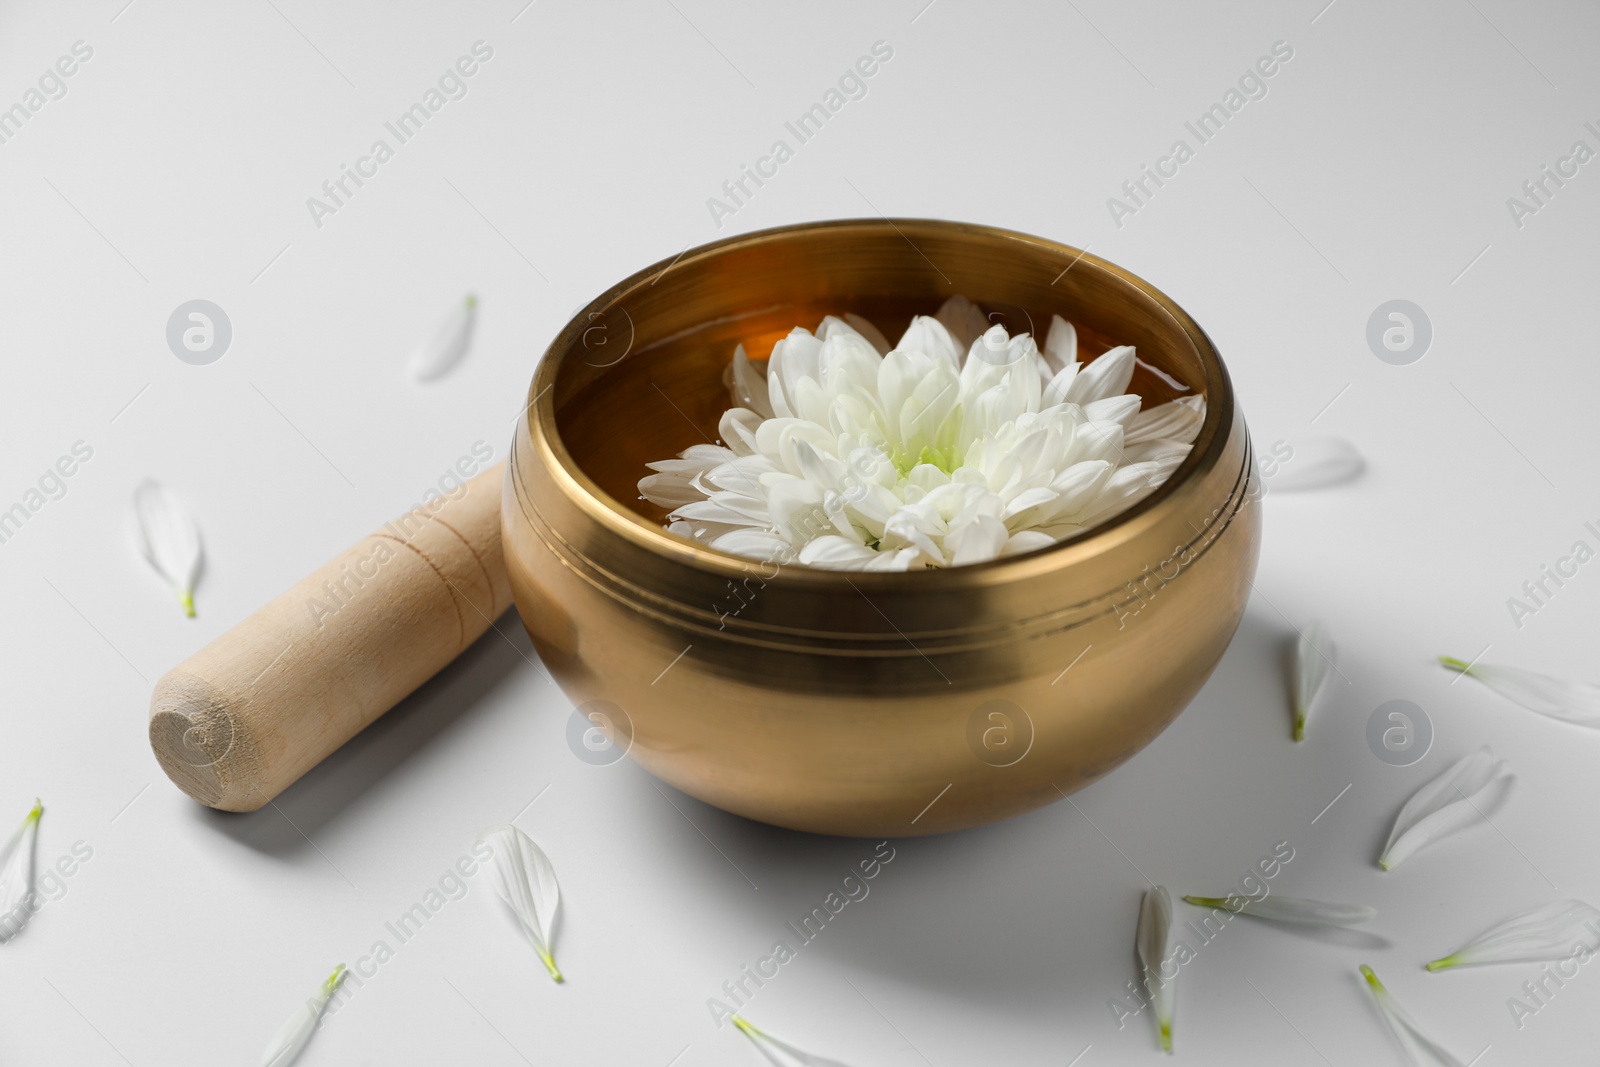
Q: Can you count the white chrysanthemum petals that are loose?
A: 14